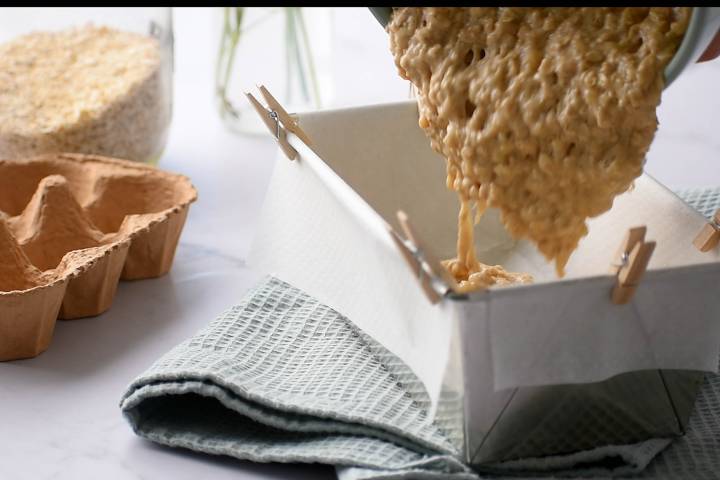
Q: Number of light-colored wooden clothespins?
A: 4